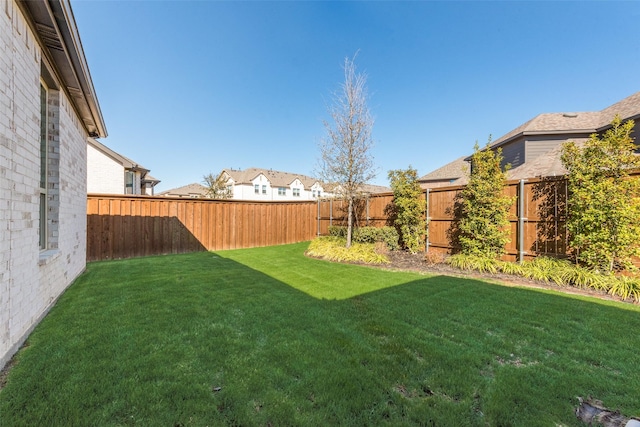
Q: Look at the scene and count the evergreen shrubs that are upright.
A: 3